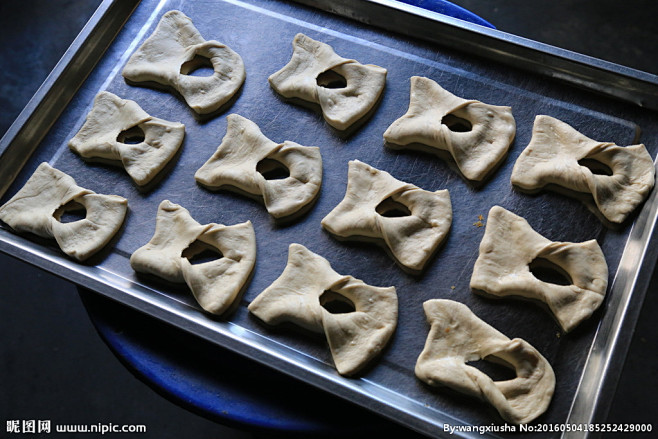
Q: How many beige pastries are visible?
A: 12